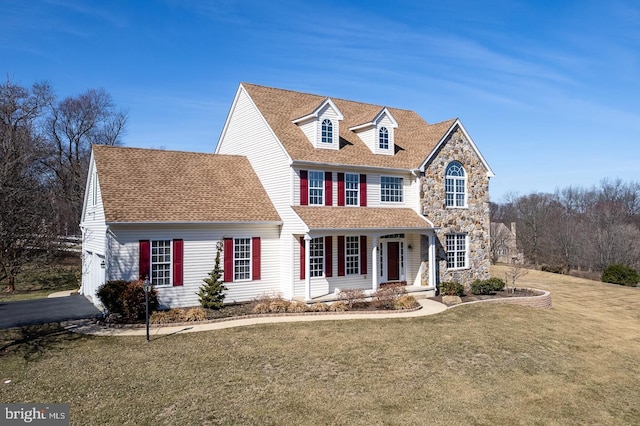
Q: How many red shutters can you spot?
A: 12